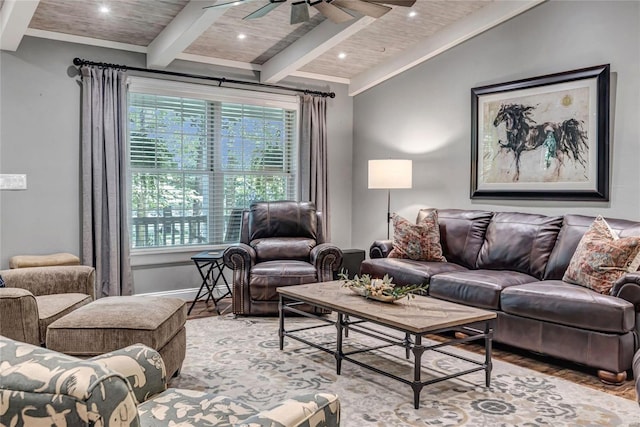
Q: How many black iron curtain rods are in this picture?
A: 1